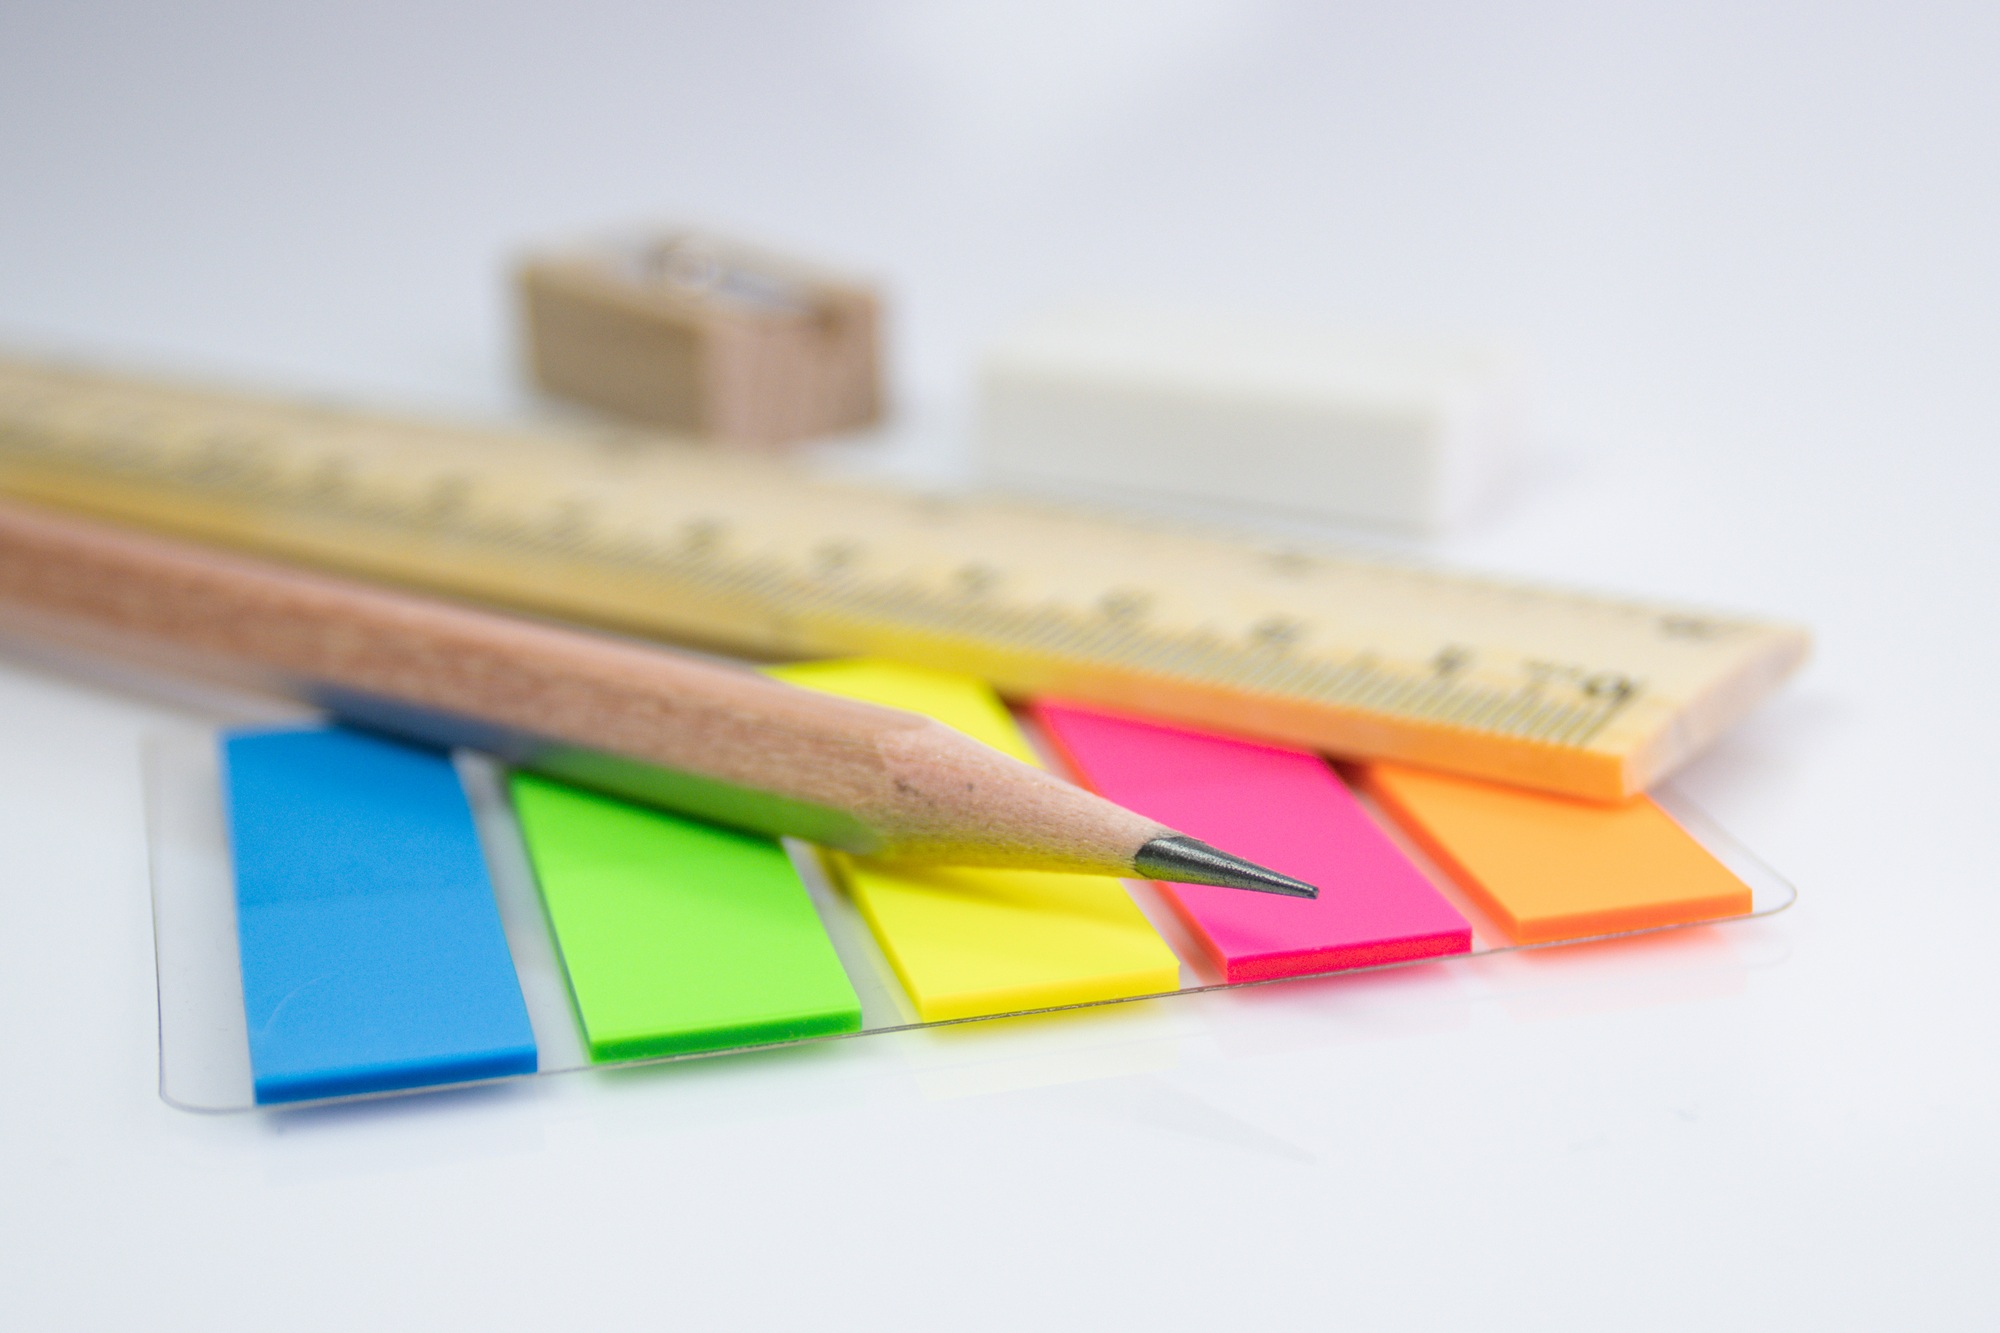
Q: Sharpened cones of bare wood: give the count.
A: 1